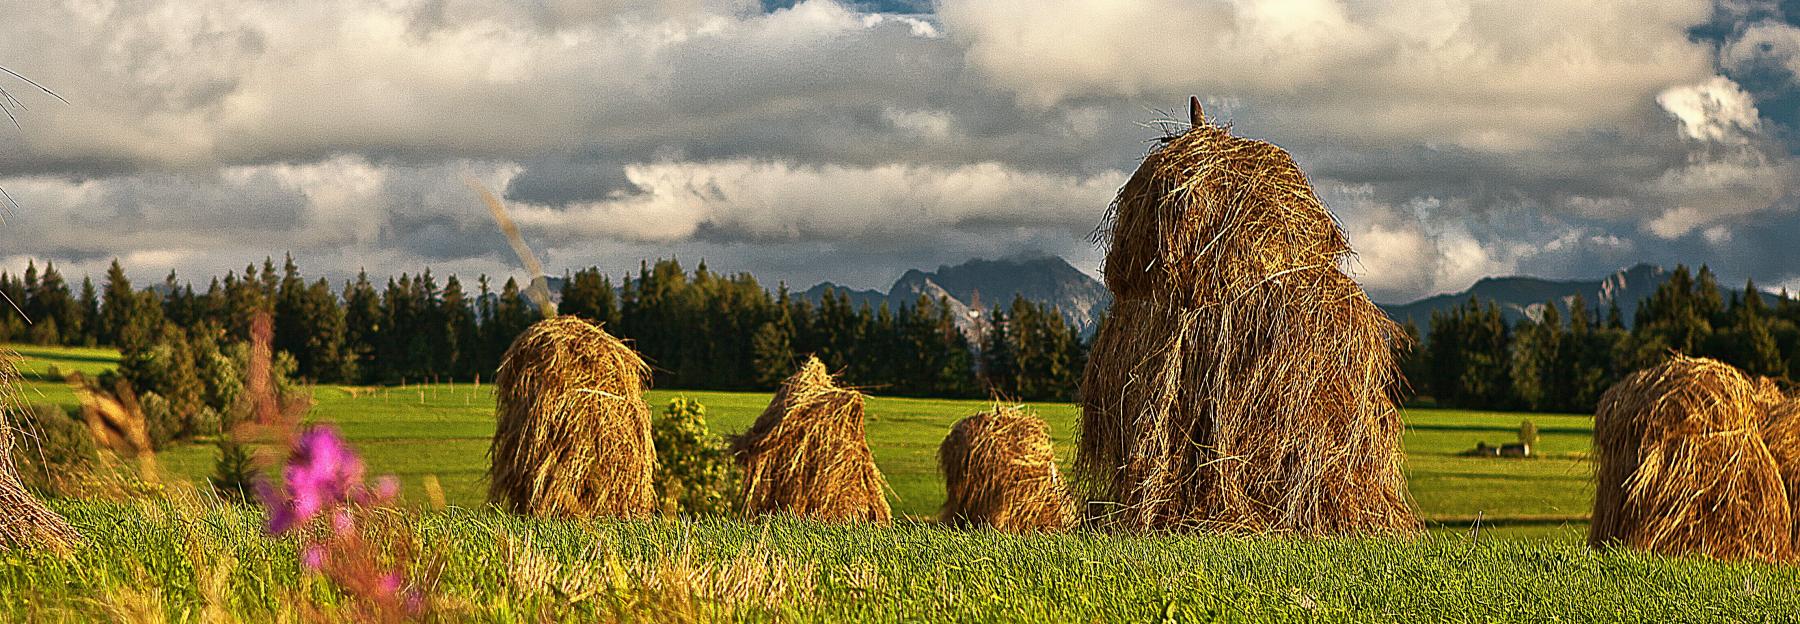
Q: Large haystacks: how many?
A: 1